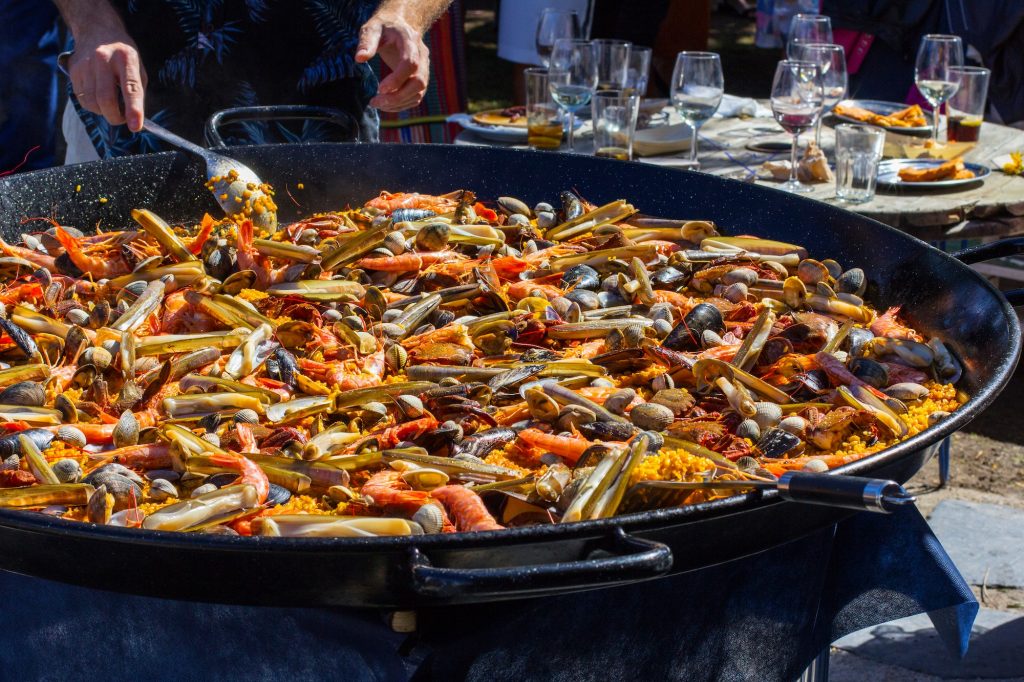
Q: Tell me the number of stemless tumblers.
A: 6